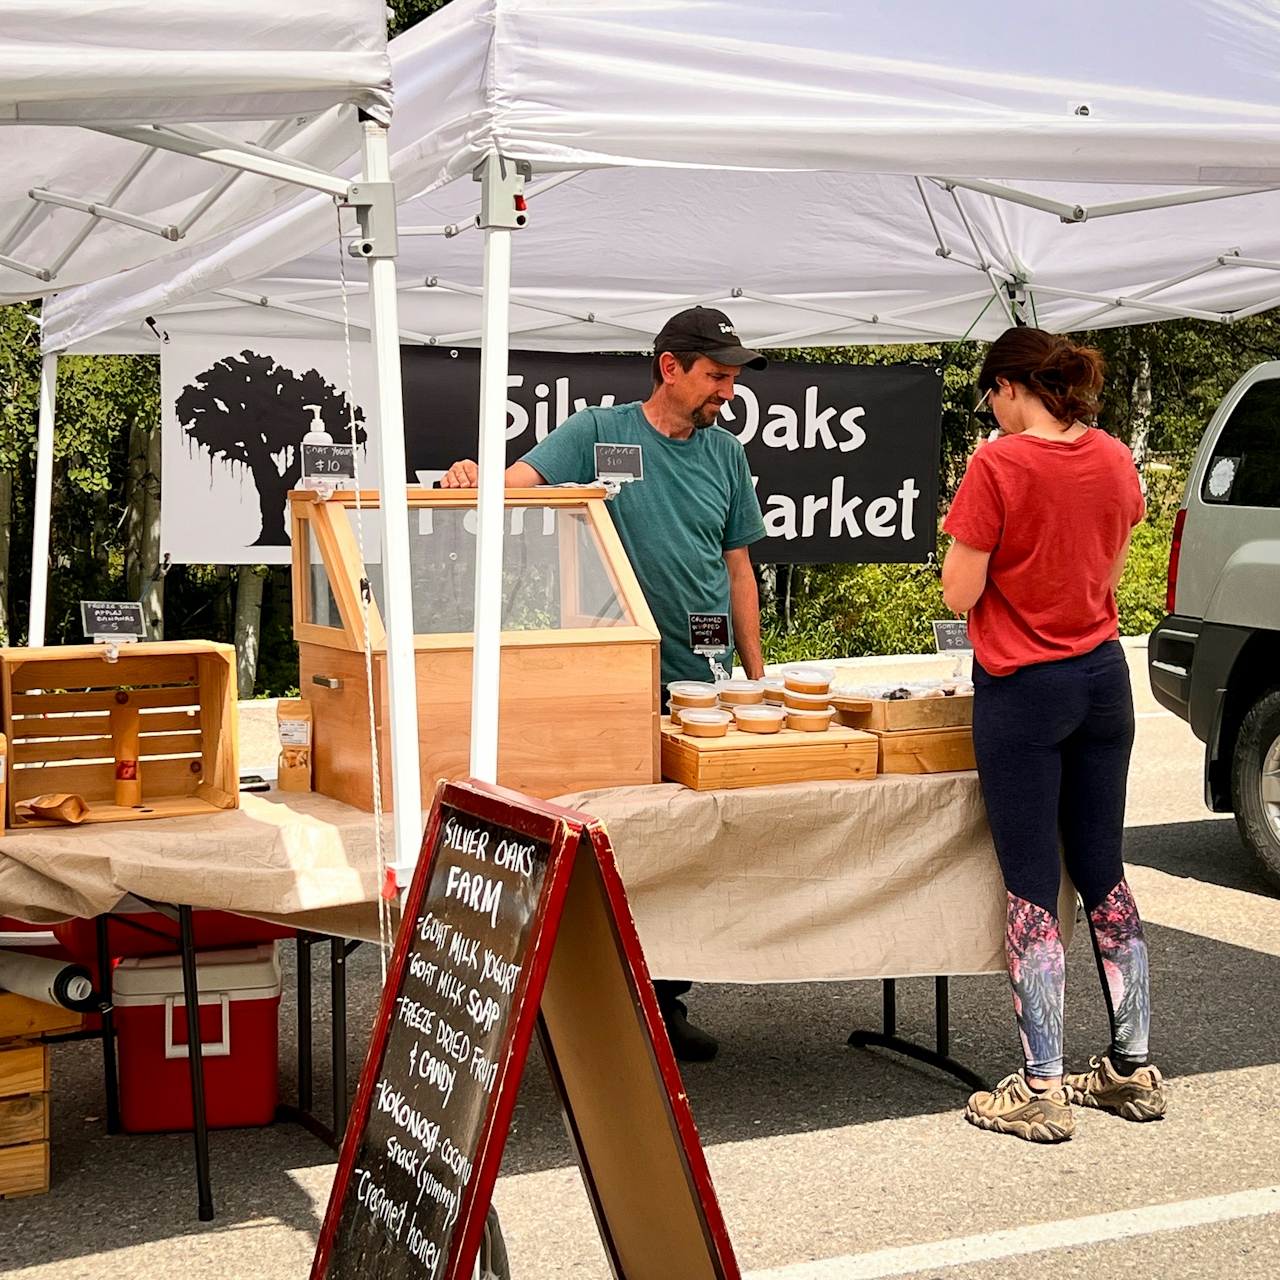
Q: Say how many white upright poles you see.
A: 3